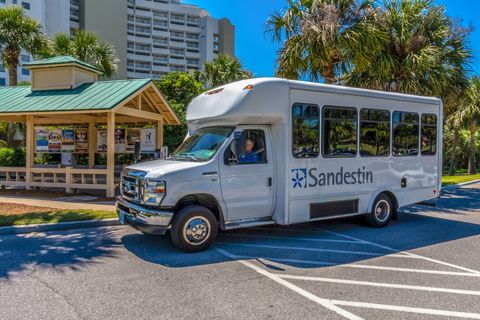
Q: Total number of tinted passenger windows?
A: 5